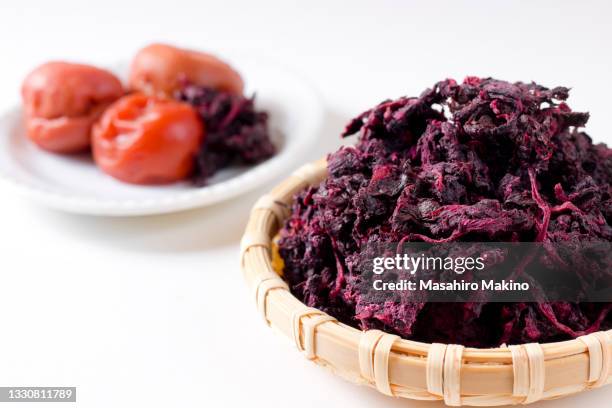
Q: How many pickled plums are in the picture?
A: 3